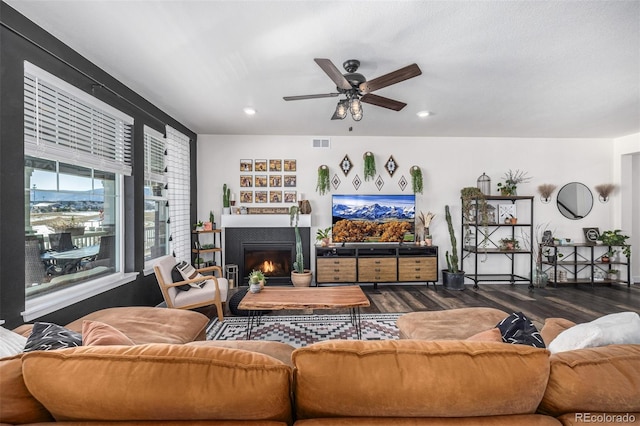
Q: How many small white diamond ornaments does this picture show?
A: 4